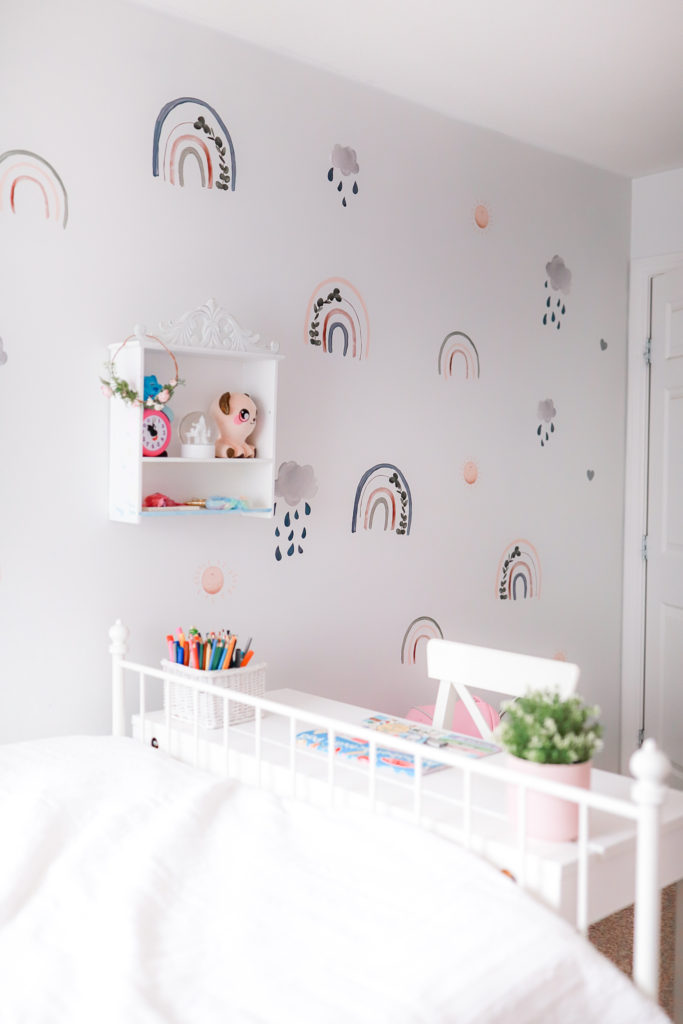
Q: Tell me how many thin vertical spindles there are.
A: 12